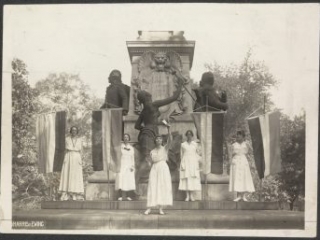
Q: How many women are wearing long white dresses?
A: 5